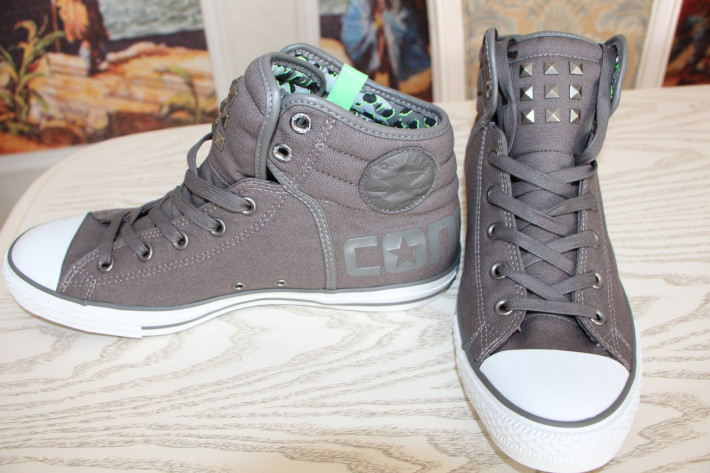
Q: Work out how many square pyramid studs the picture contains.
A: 15